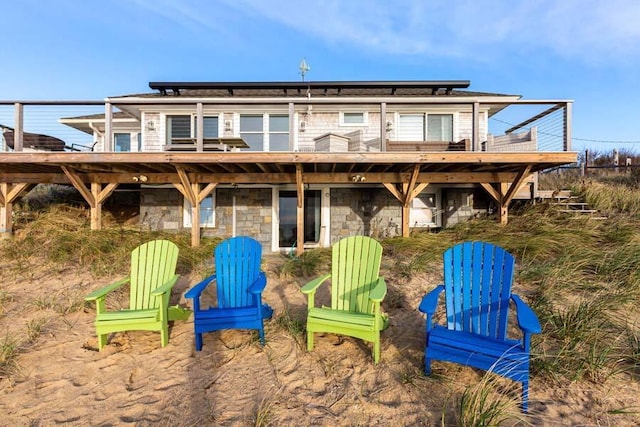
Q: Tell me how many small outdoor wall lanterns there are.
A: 4